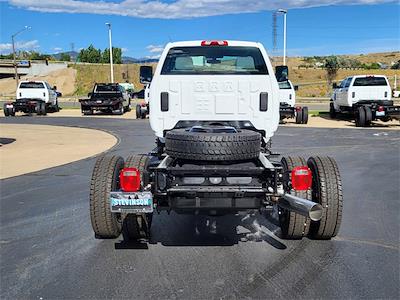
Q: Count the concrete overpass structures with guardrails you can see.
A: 1